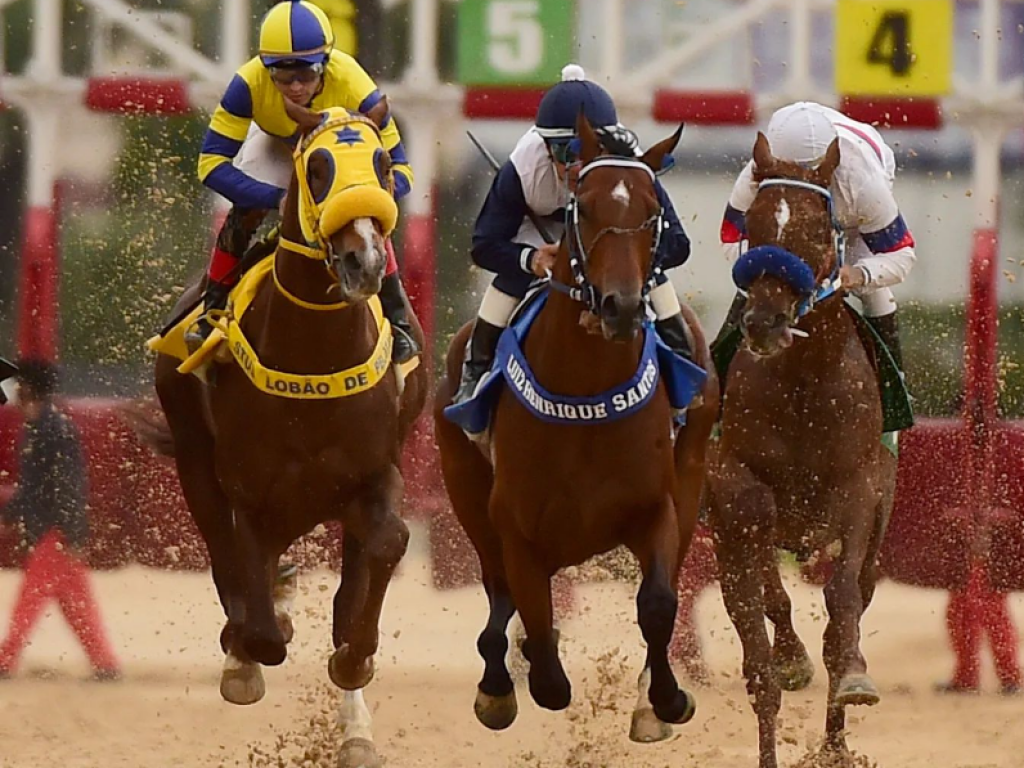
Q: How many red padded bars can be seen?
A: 4